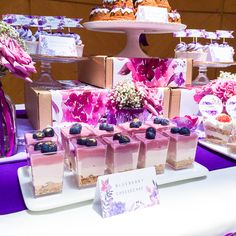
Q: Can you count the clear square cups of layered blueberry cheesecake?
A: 10